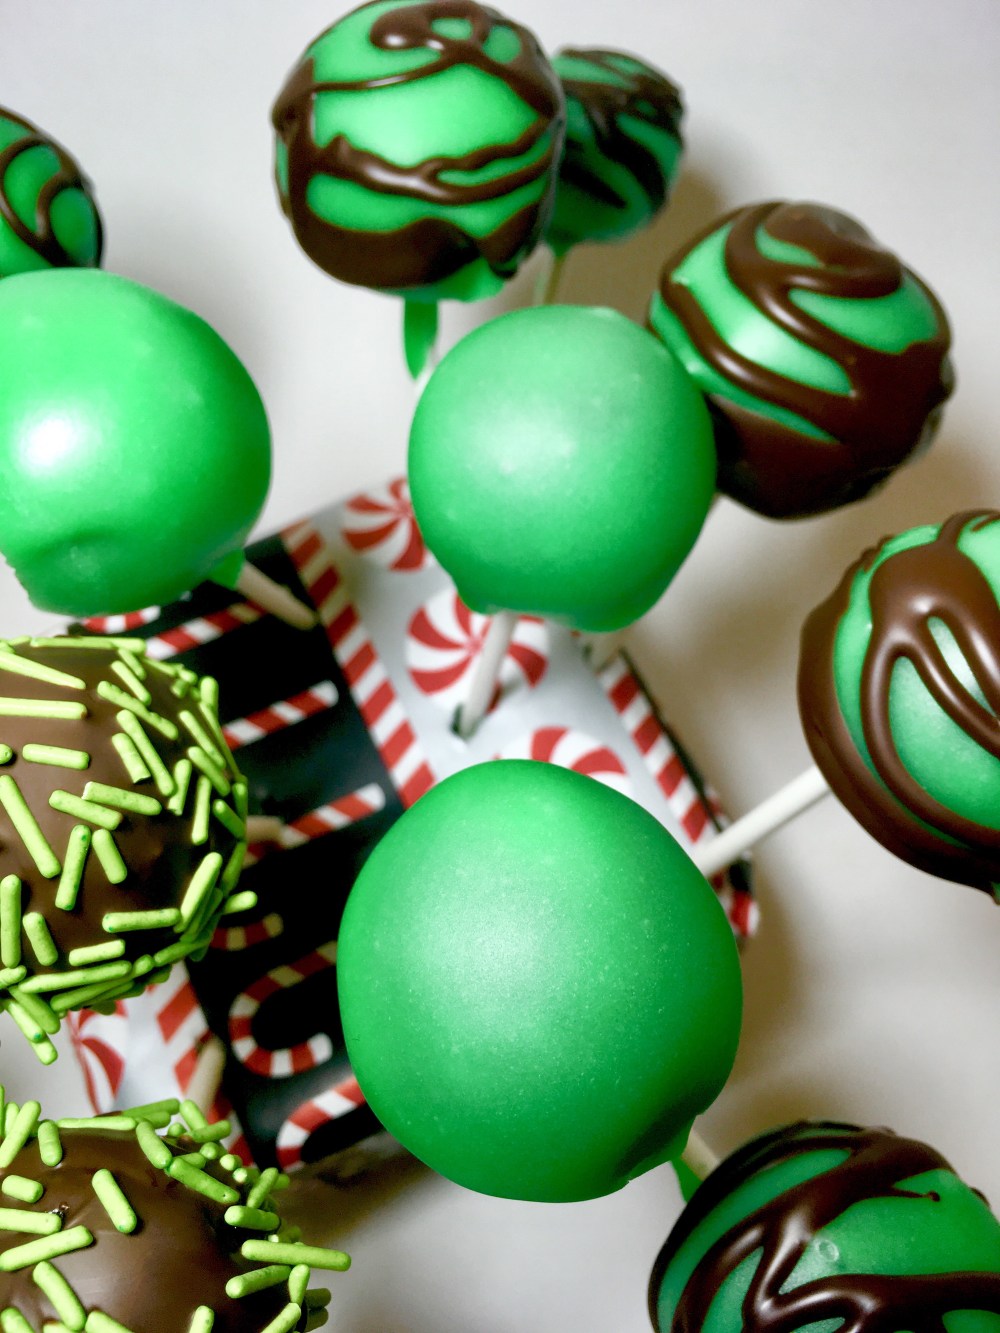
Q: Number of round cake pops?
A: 11